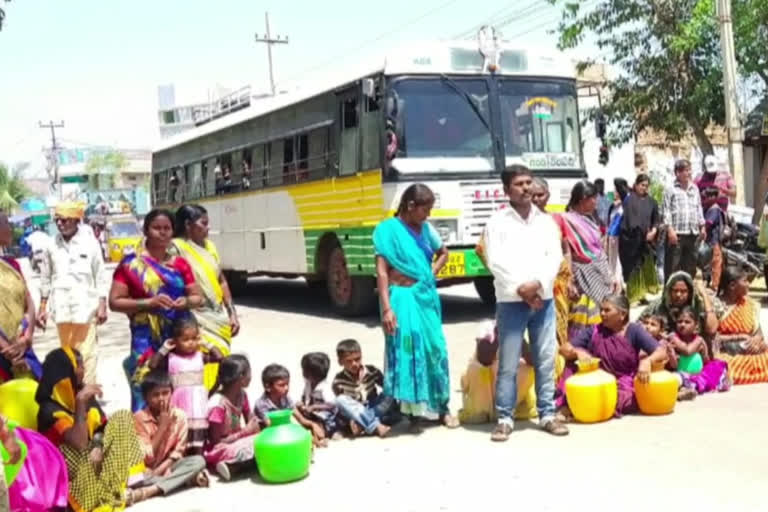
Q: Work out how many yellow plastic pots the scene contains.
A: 3